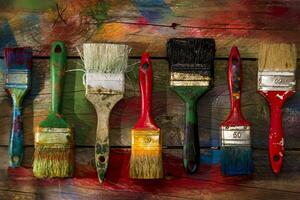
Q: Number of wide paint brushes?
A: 7